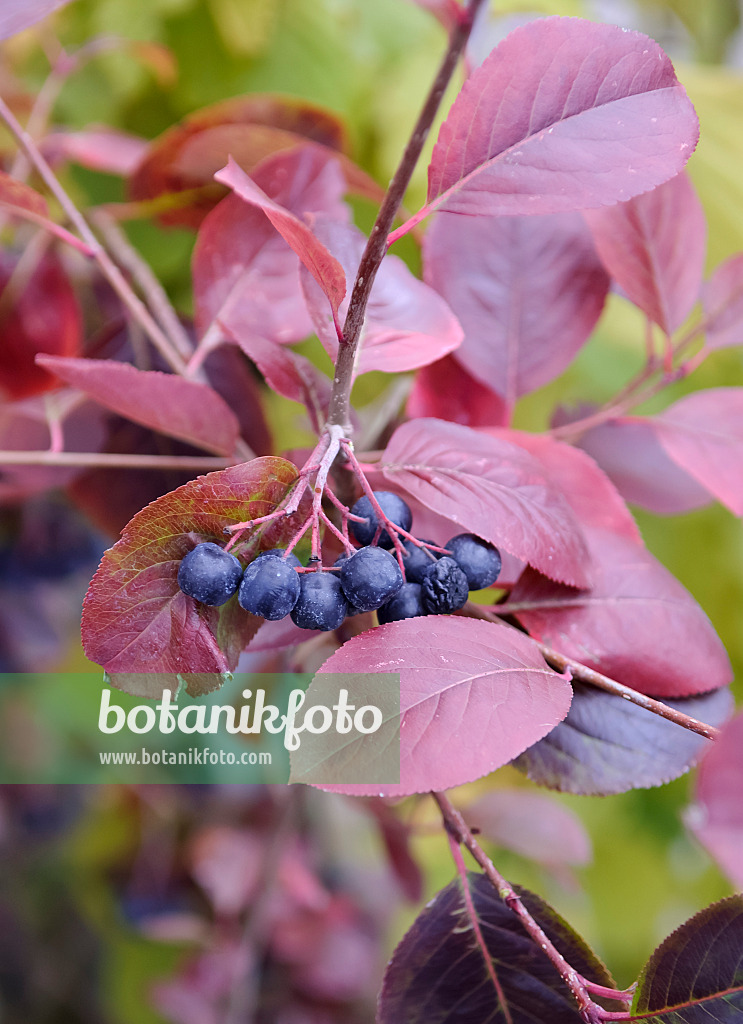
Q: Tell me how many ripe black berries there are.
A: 11